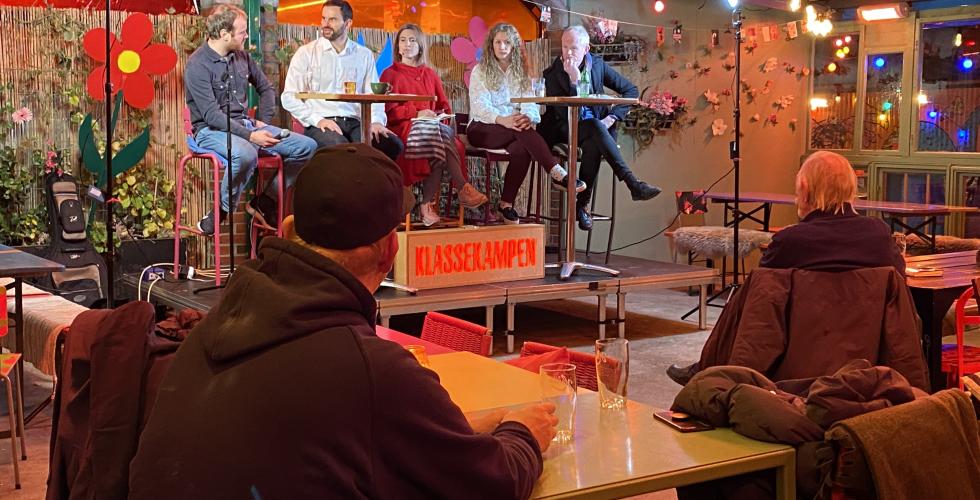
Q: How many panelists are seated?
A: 5